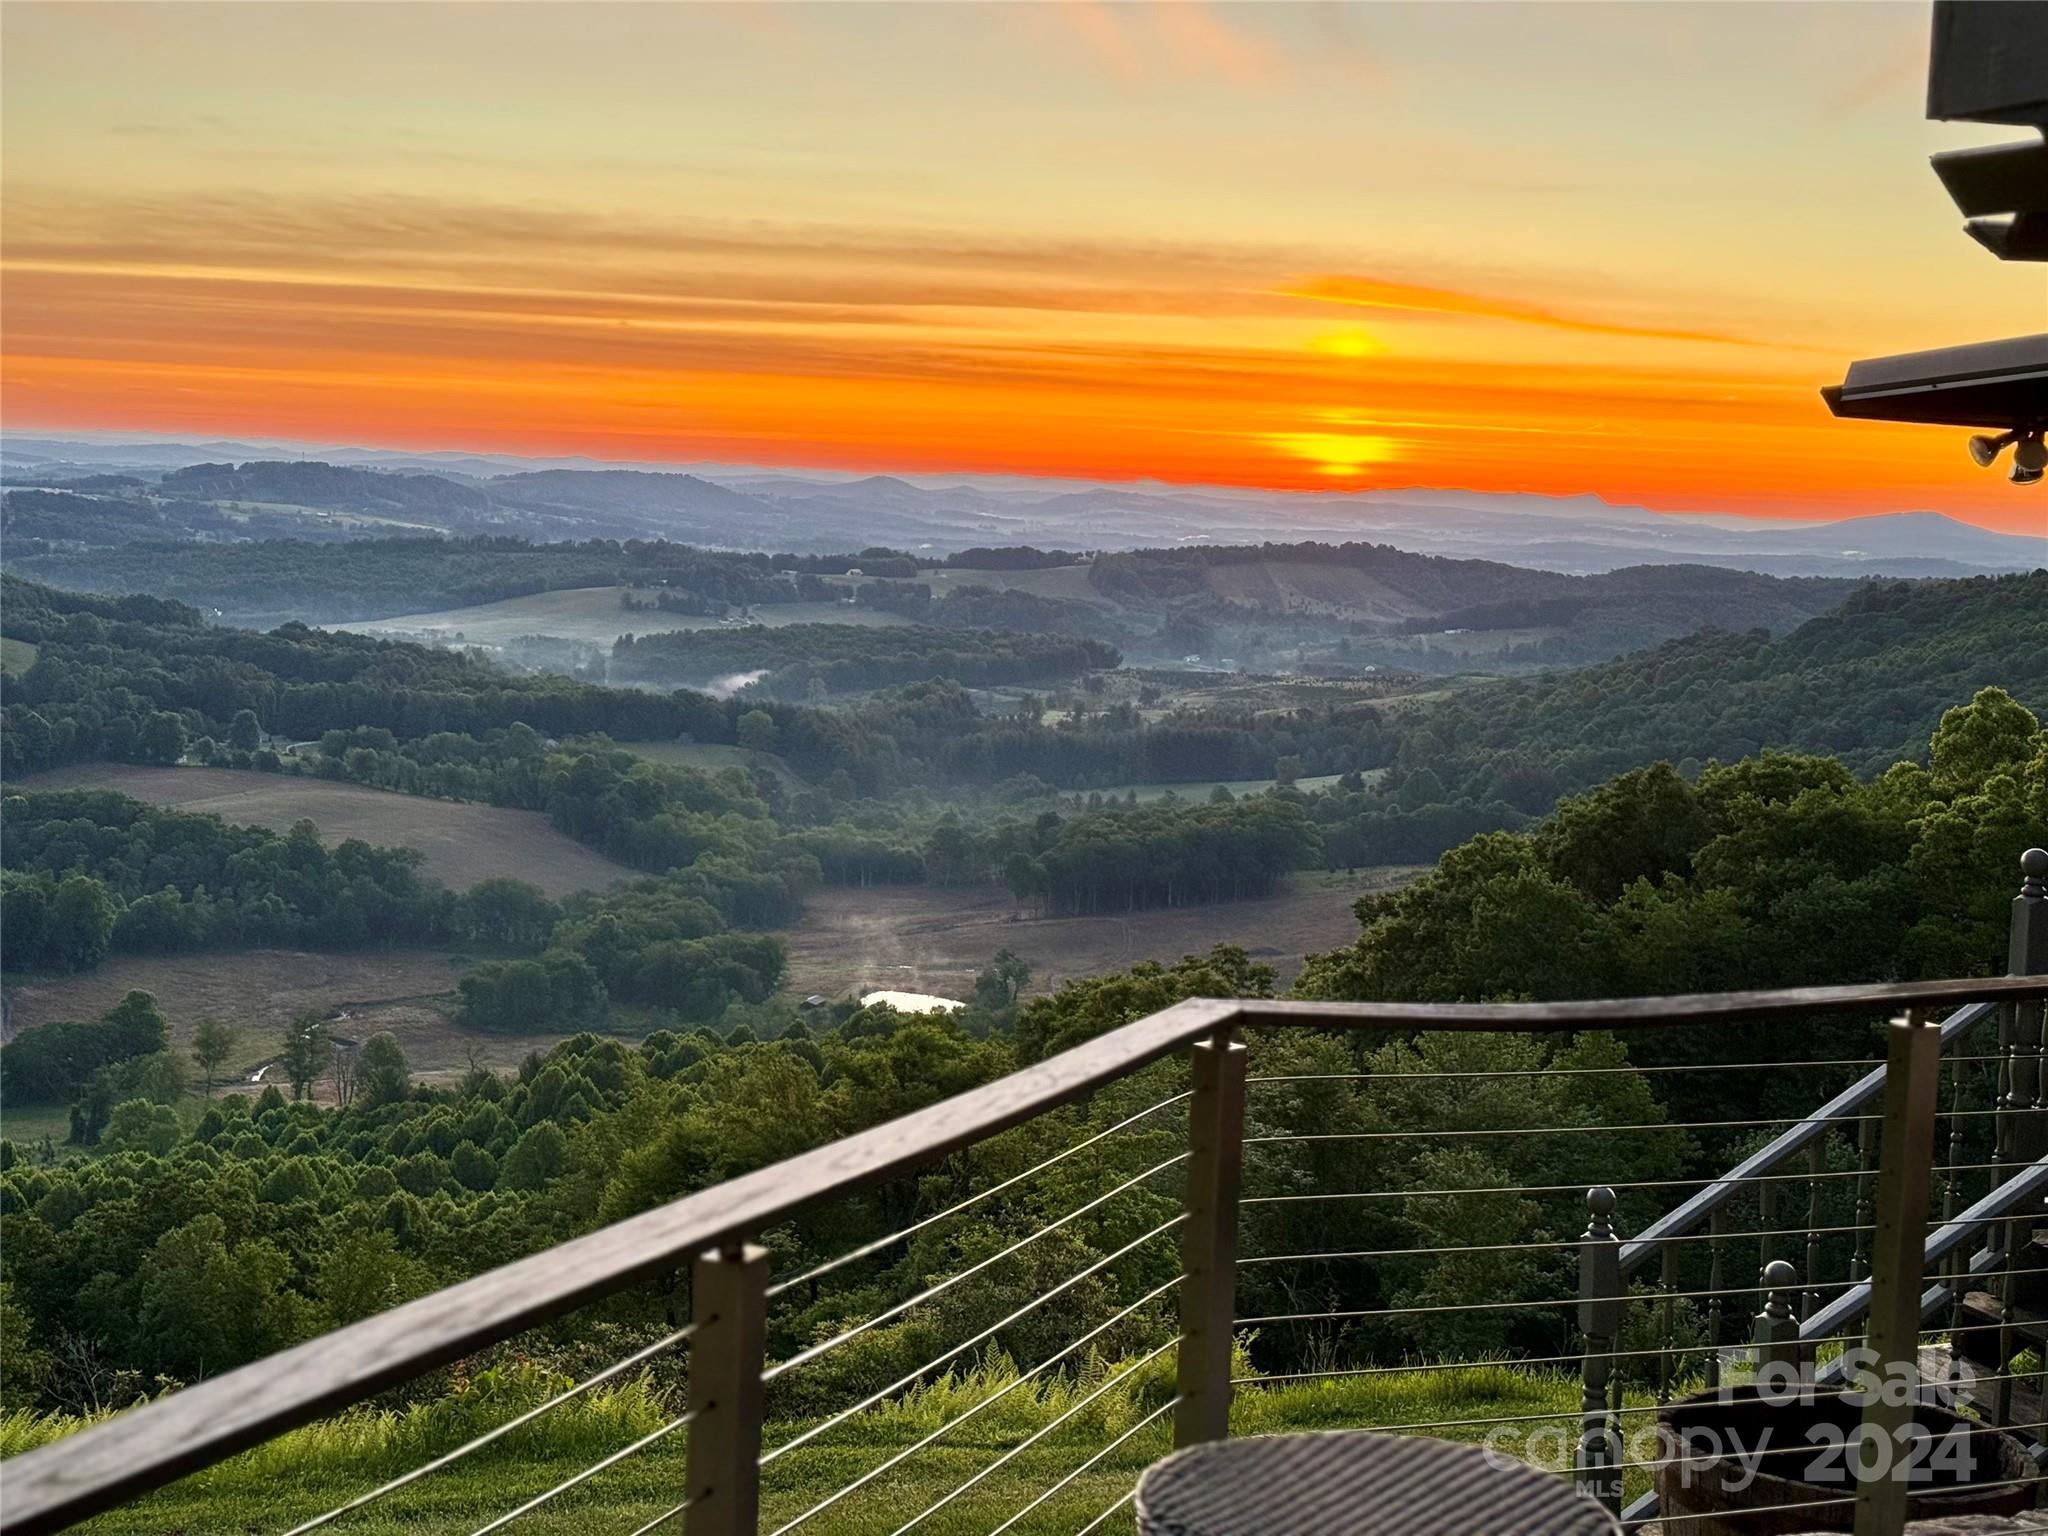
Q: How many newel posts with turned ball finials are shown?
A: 3